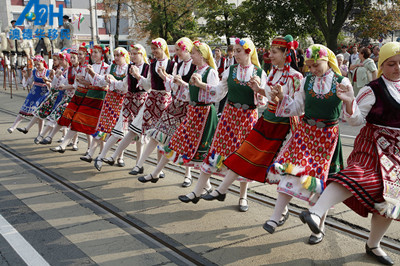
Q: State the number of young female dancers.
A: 15